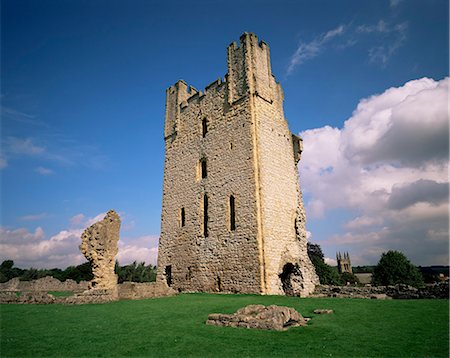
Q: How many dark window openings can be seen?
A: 5